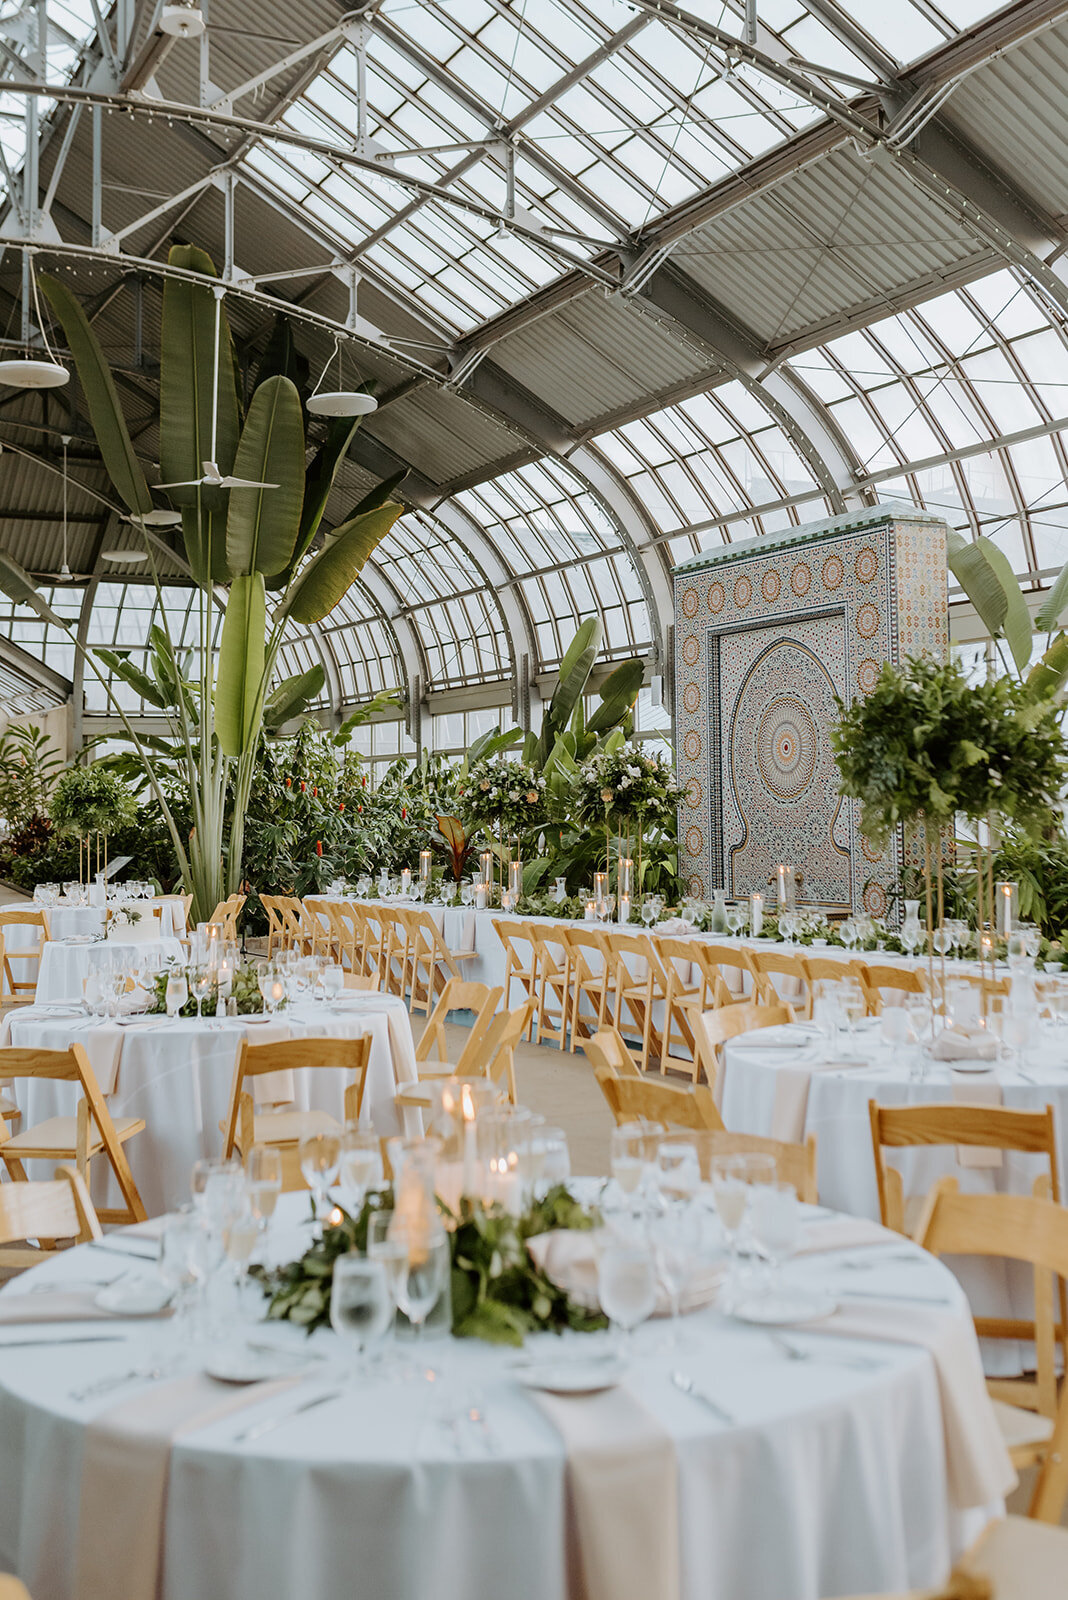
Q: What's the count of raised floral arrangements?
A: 4